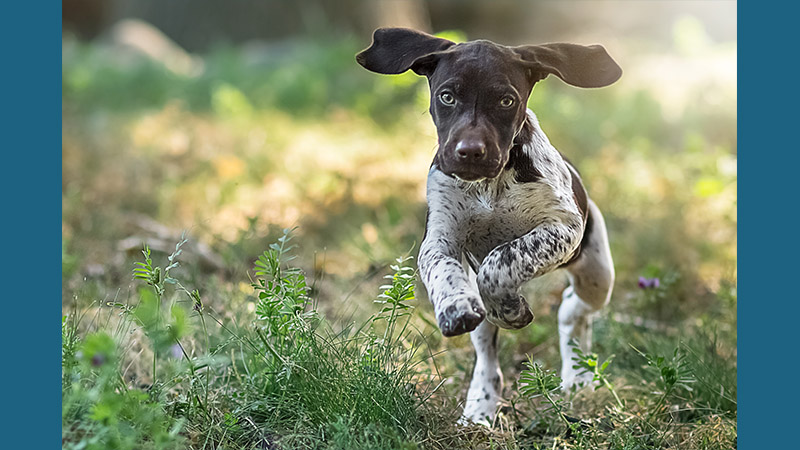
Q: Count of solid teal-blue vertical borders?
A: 2